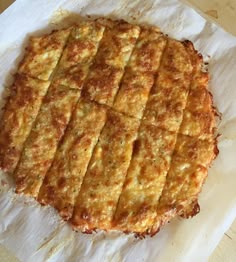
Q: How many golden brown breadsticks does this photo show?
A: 12